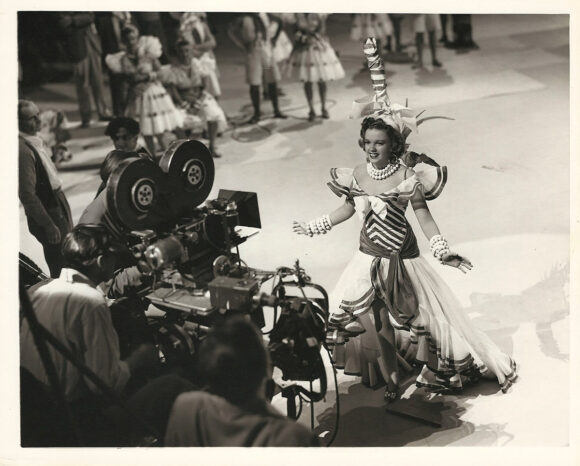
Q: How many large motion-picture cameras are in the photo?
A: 1